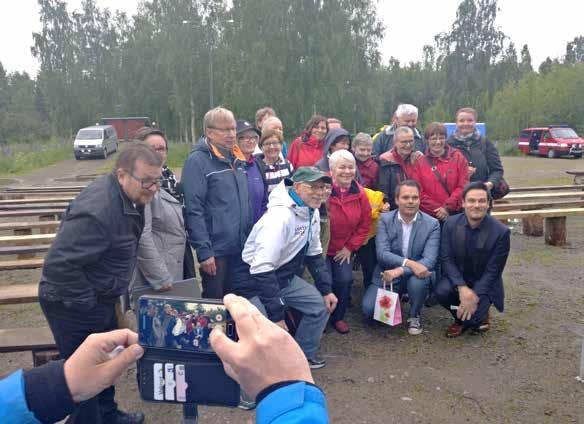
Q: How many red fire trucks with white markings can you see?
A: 1